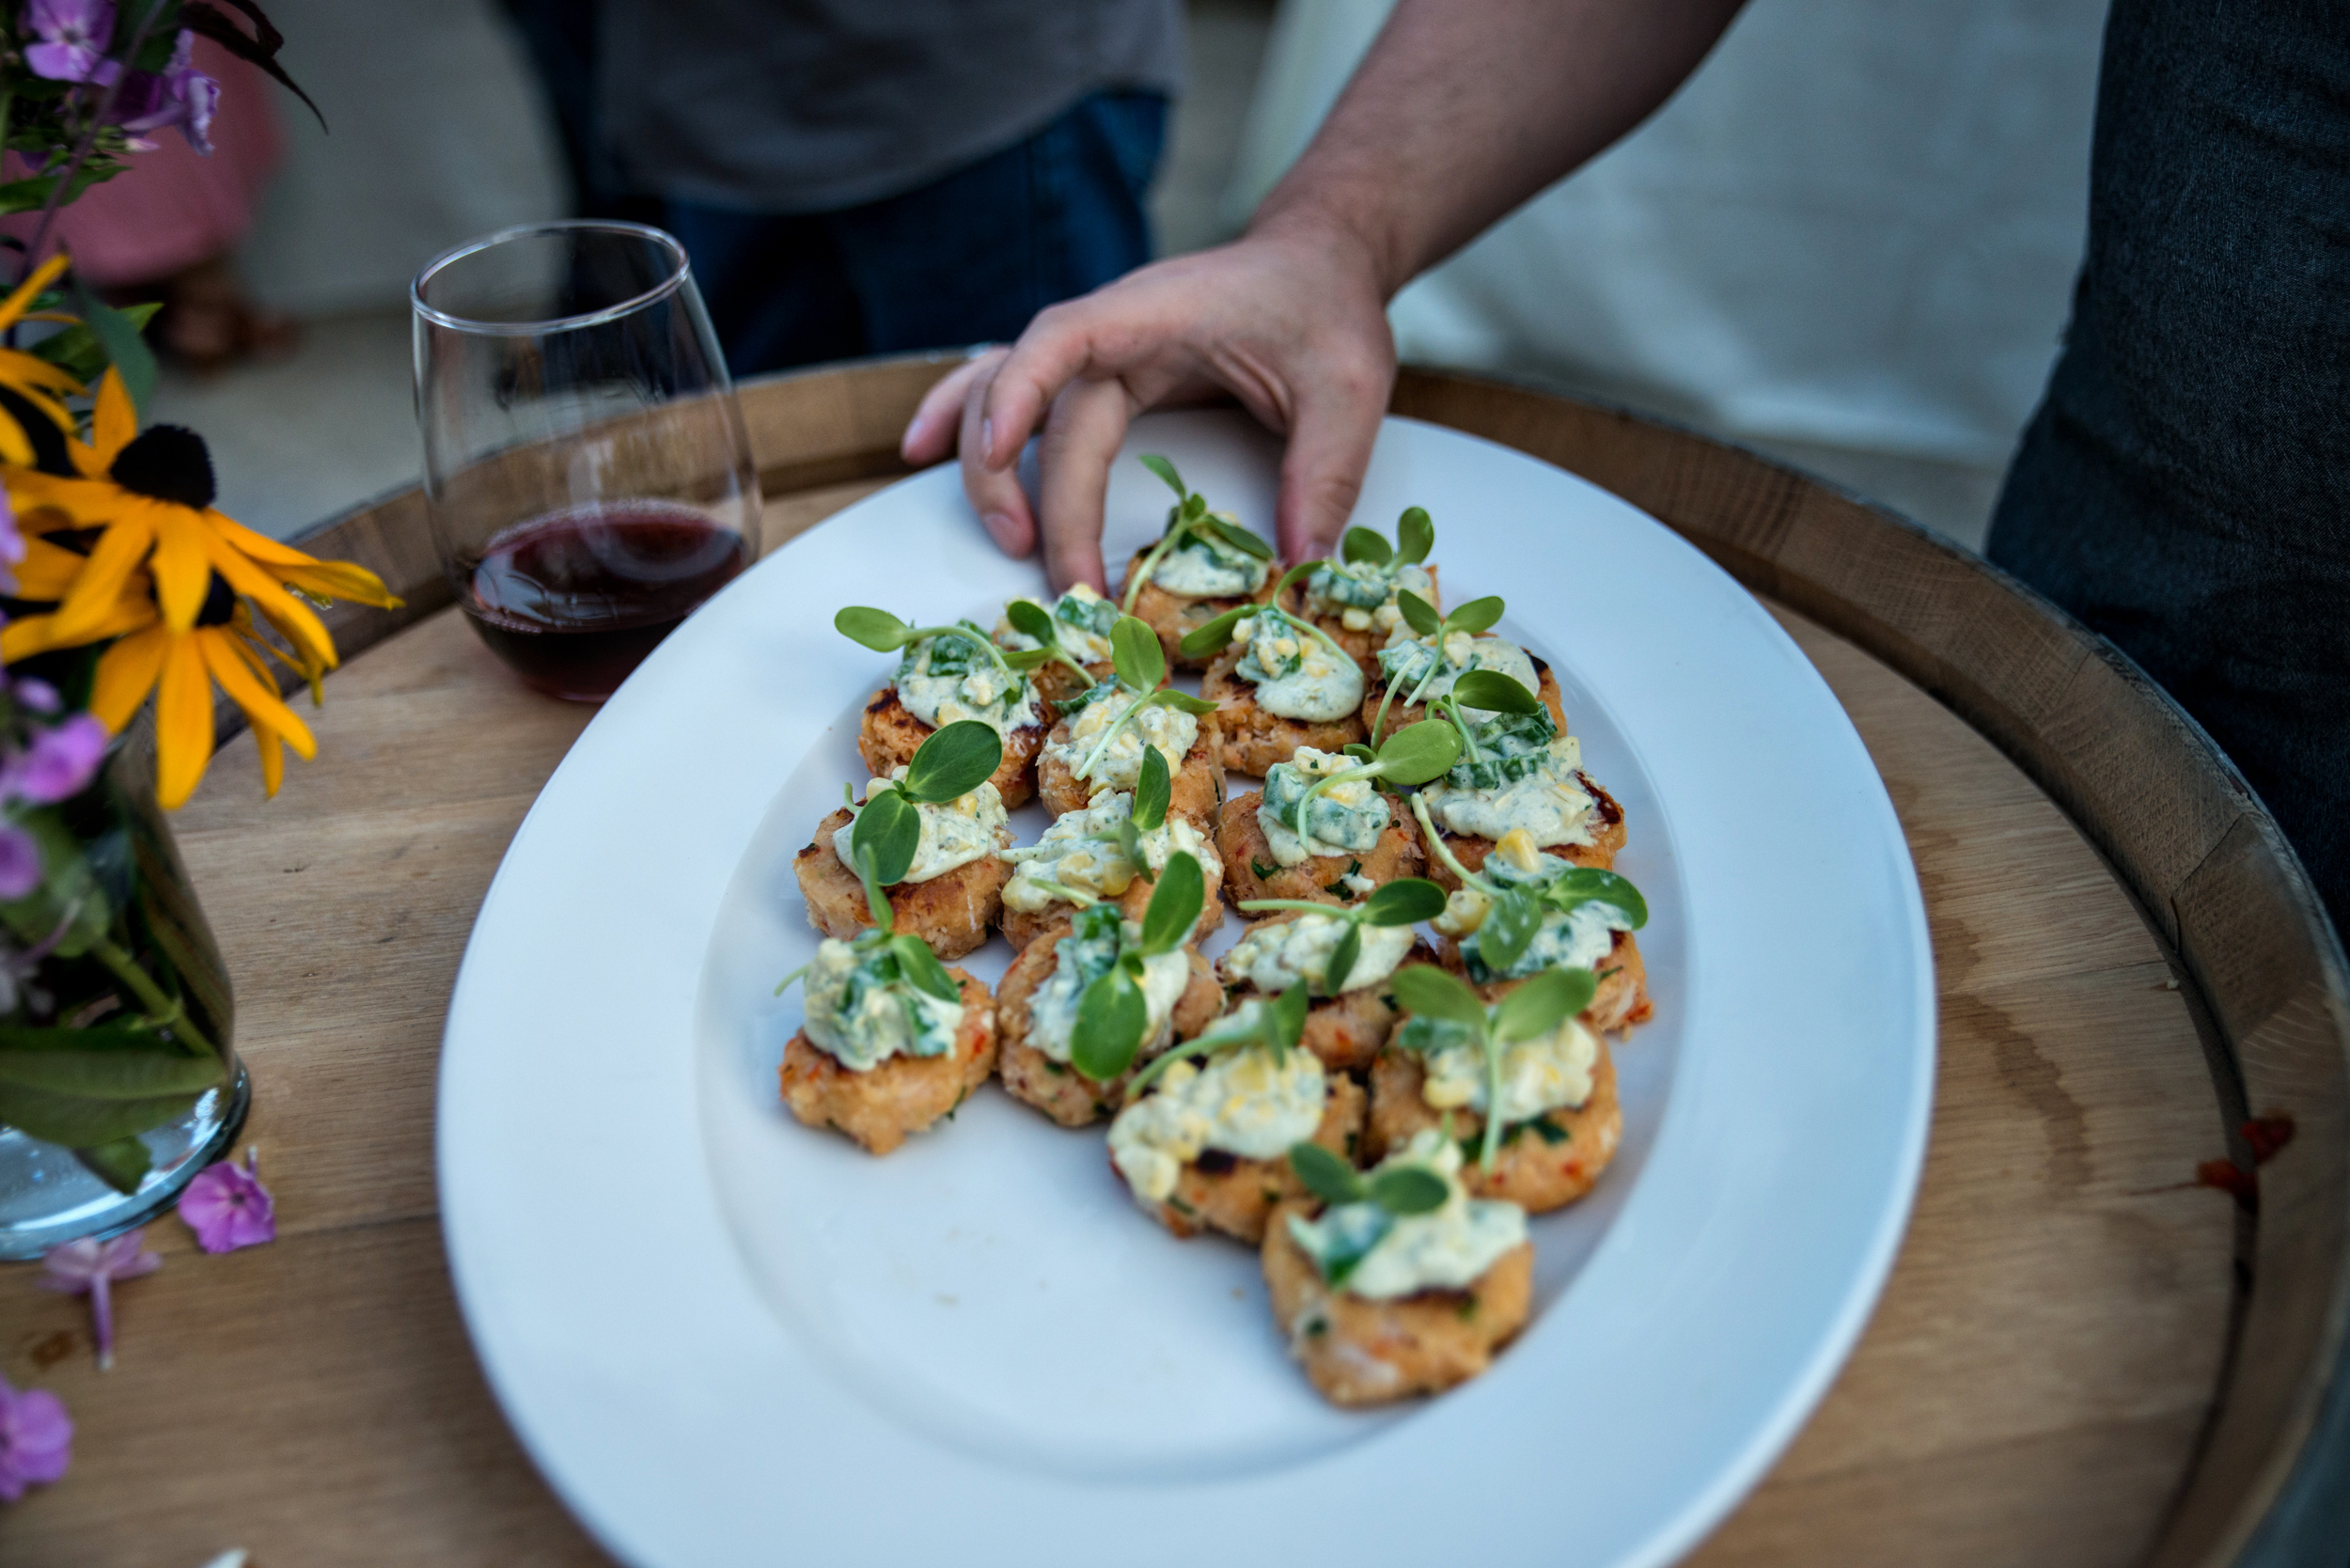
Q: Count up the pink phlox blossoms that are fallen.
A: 3